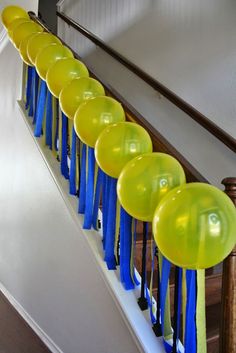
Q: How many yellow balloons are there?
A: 12